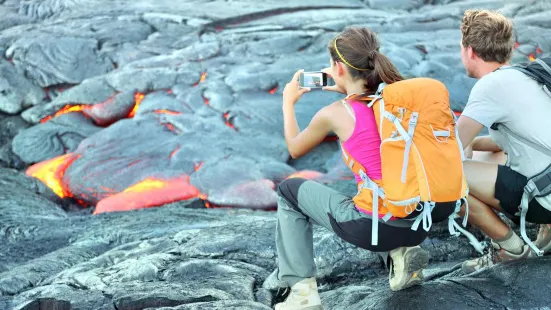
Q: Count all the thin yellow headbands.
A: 1